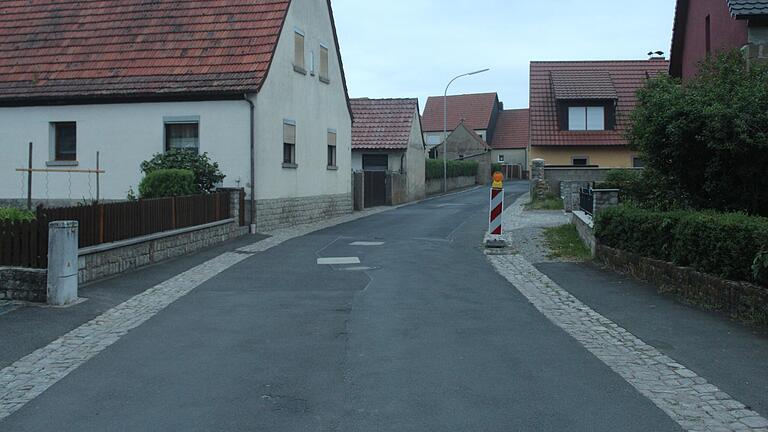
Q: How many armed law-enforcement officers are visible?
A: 0